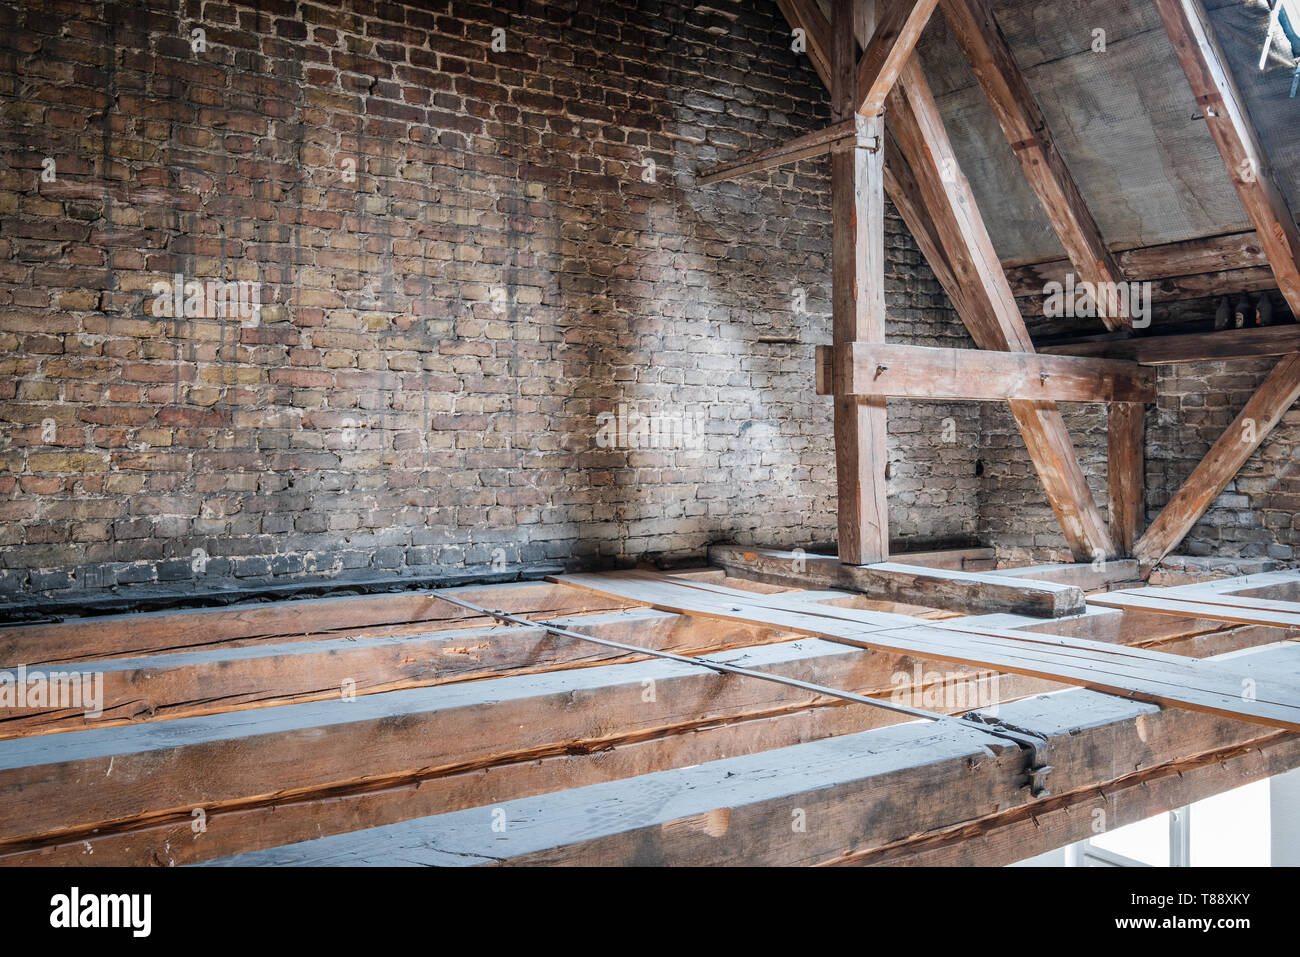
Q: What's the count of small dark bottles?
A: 3